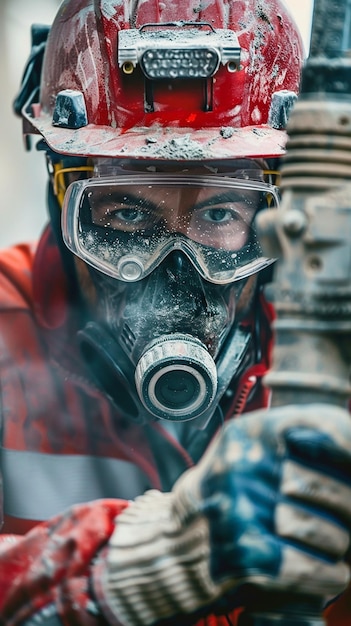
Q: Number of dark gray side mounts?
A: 2